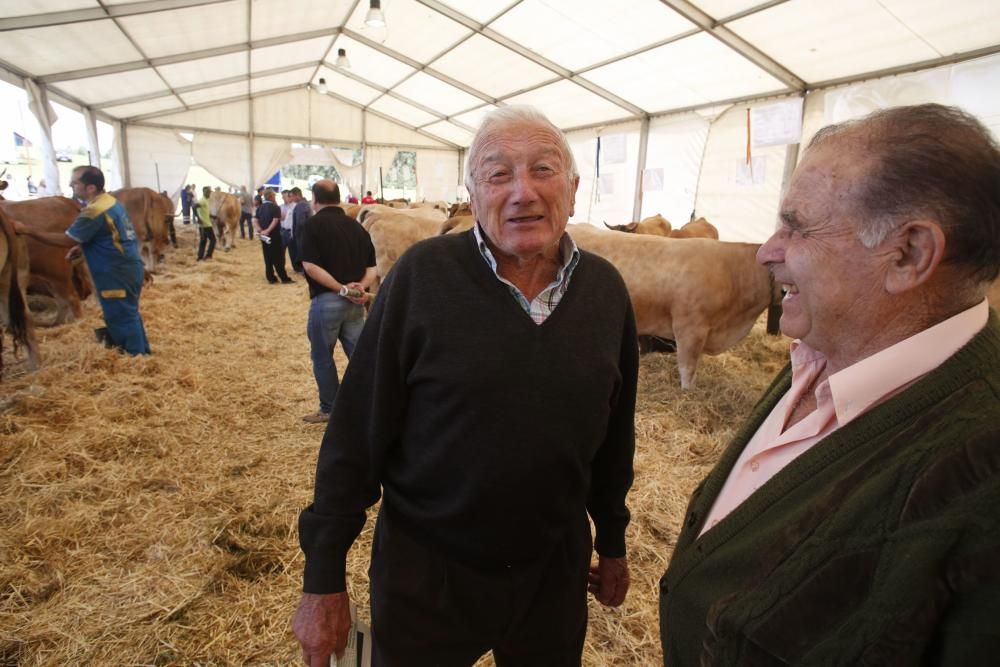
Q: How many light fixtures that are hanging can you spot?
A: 3